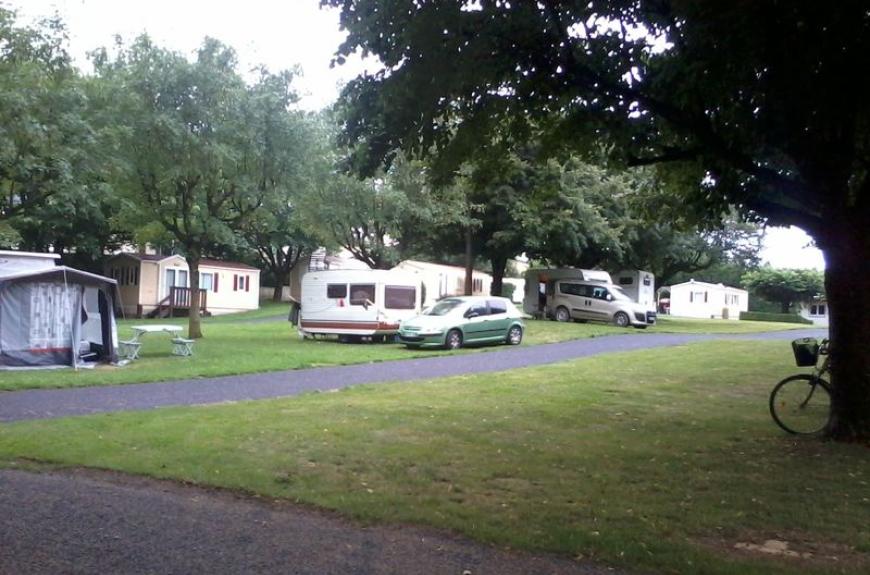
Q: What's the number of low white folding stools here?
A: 2